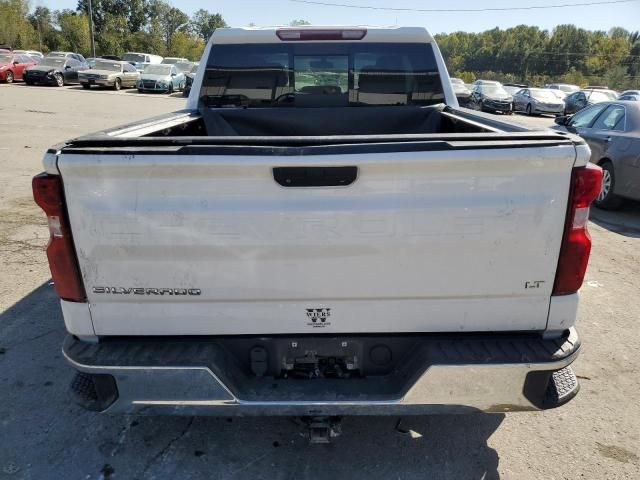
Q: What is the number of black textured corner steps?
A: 2